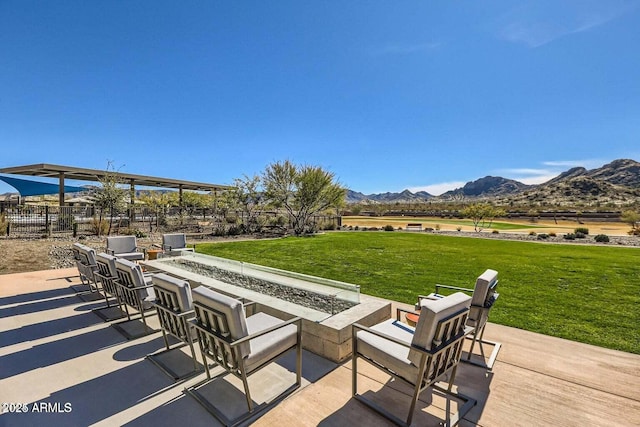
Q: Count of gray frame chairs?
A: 9